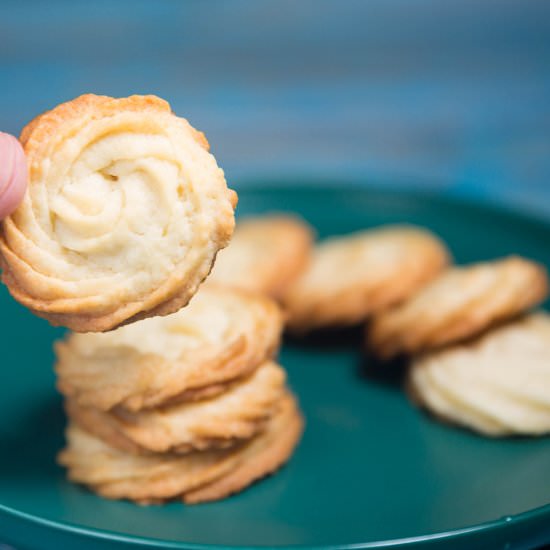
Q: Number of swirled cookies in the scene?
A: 8